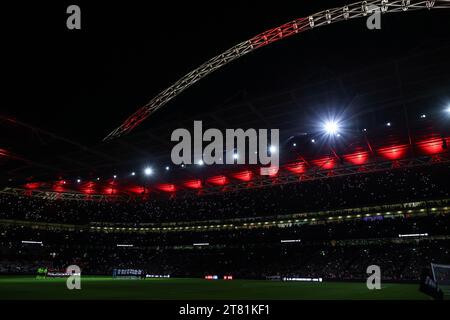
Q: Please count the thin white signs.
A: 5